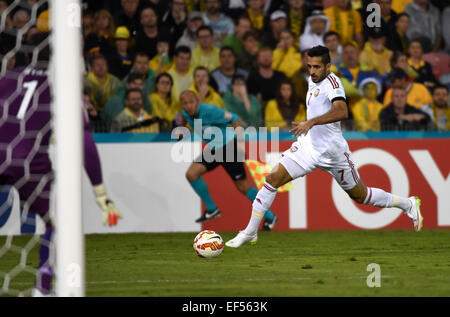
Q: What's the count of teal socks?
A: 2